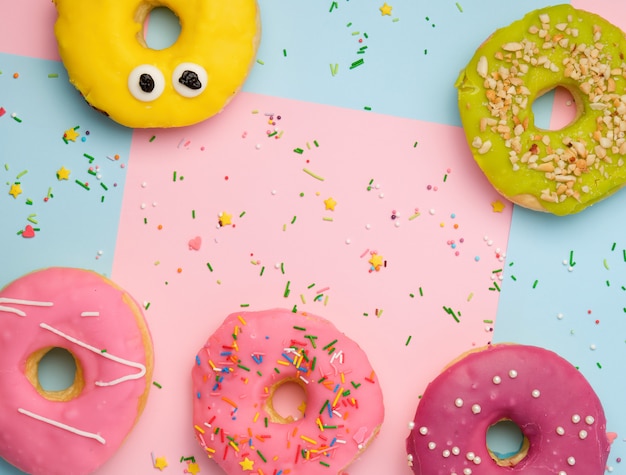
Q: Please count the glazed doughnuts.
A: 5